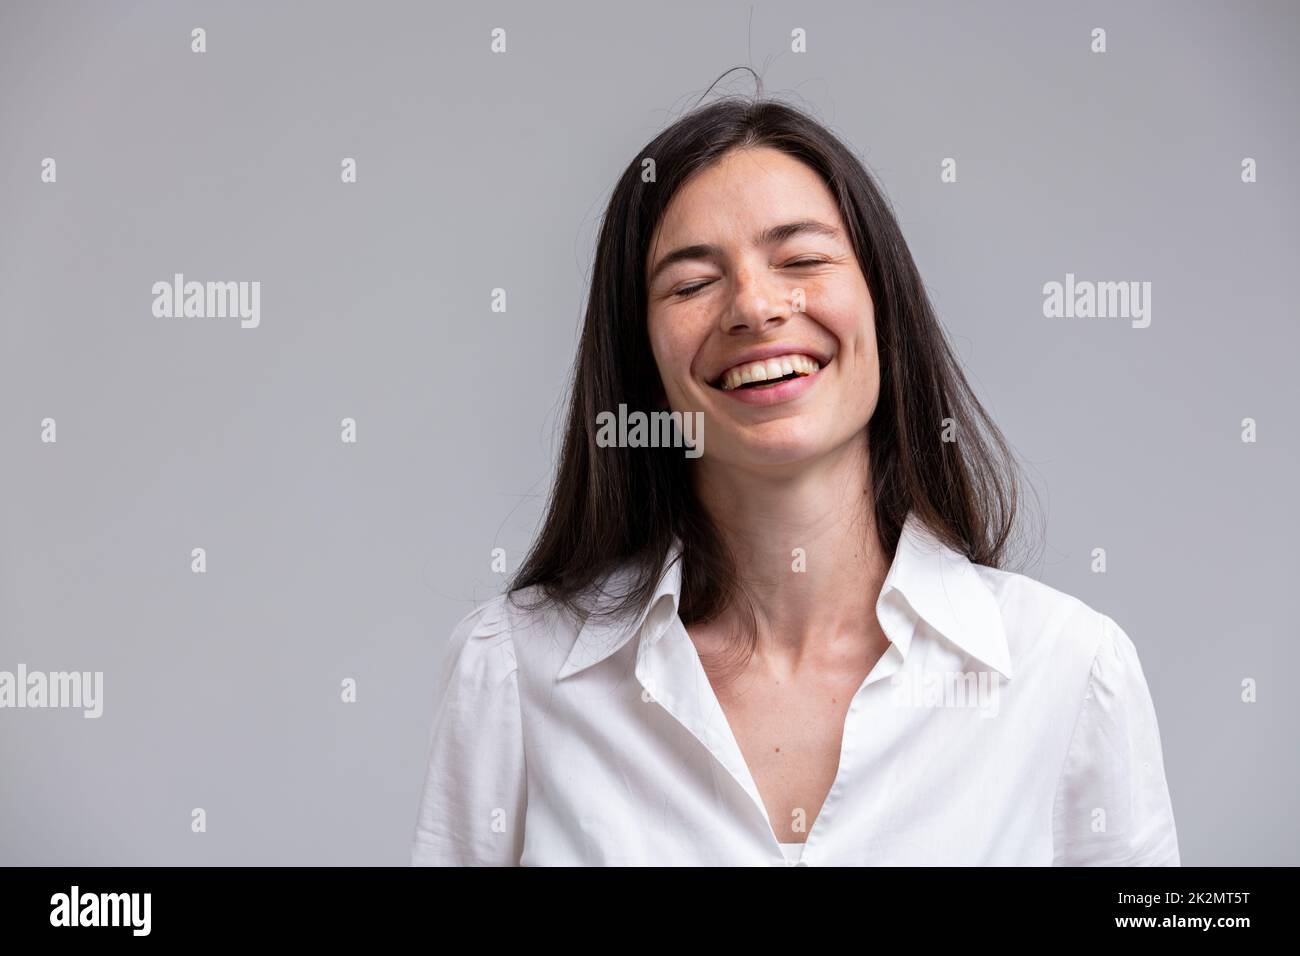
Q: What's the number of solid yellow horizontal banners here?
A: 0